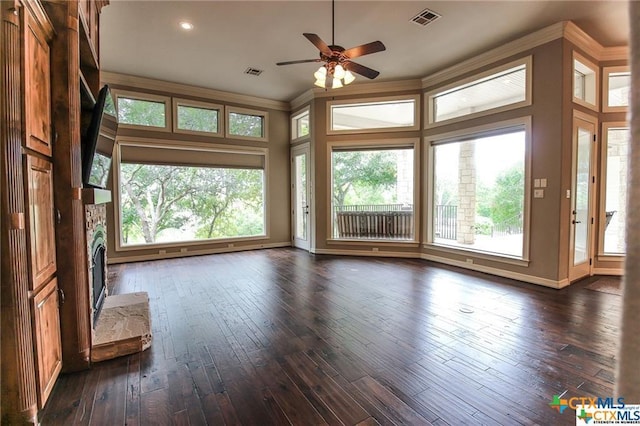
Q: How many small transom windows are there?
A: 8